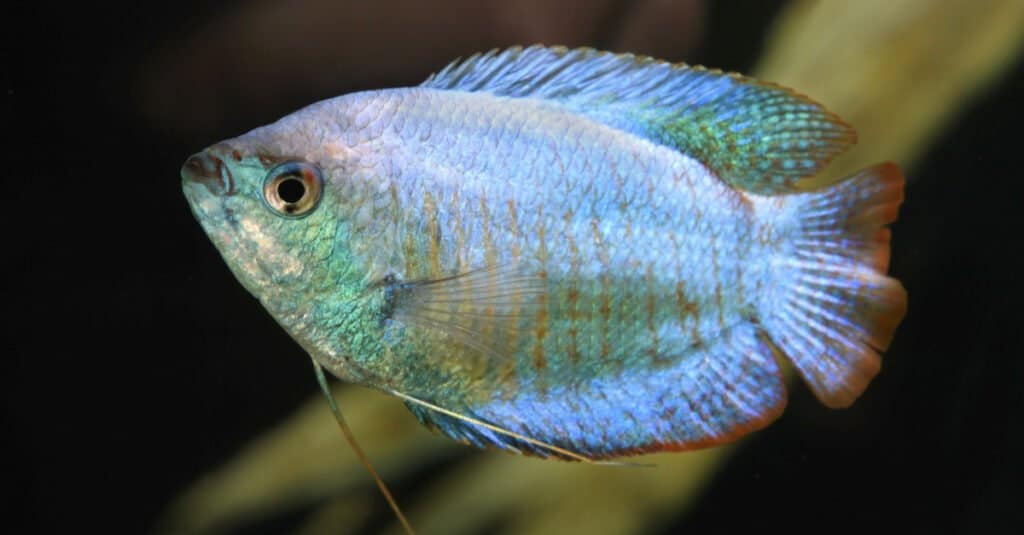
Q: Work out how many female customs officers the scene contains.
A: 0